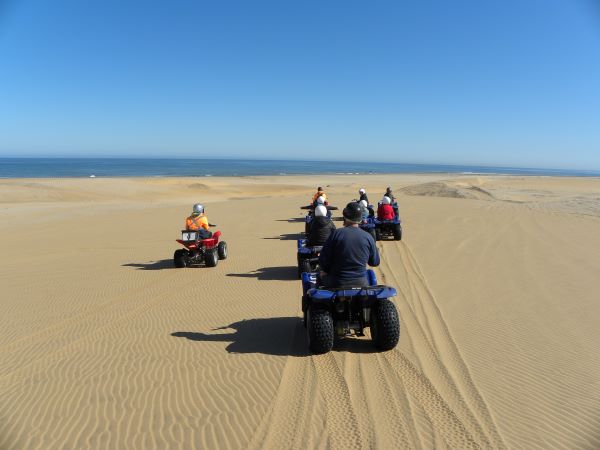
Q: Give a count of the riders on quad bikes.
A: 9